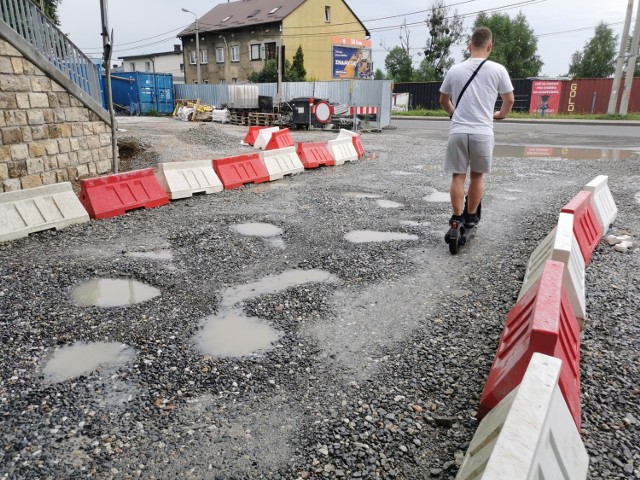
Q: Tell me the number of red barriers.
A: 8